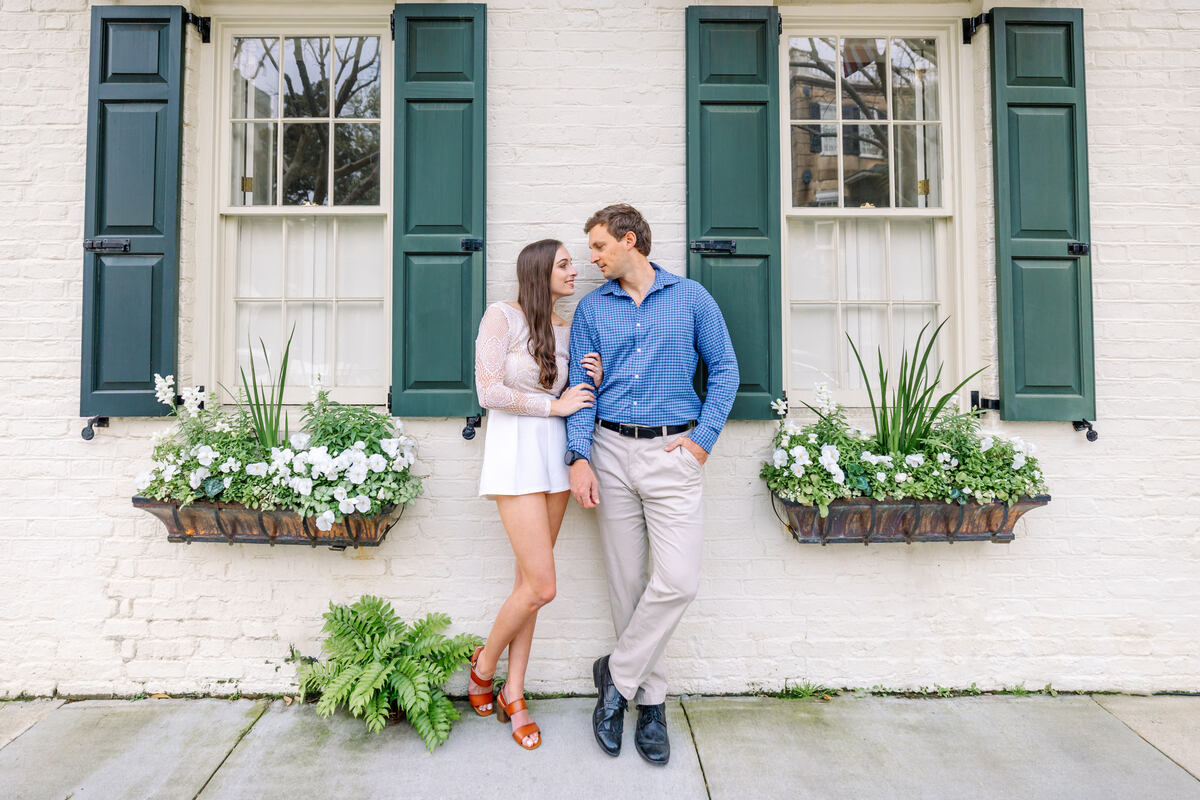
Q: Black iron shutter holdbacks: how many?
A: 3